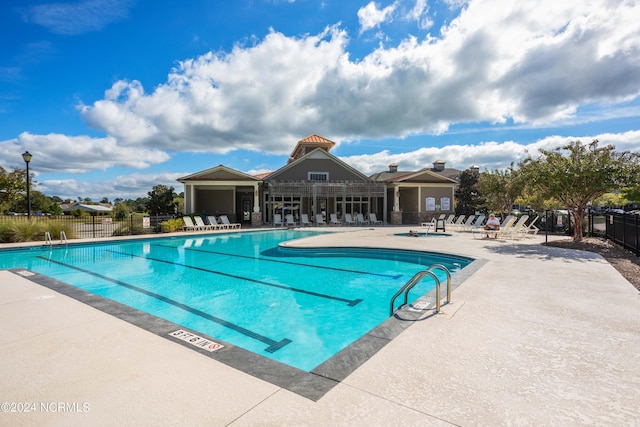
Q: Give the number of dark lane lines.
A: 3